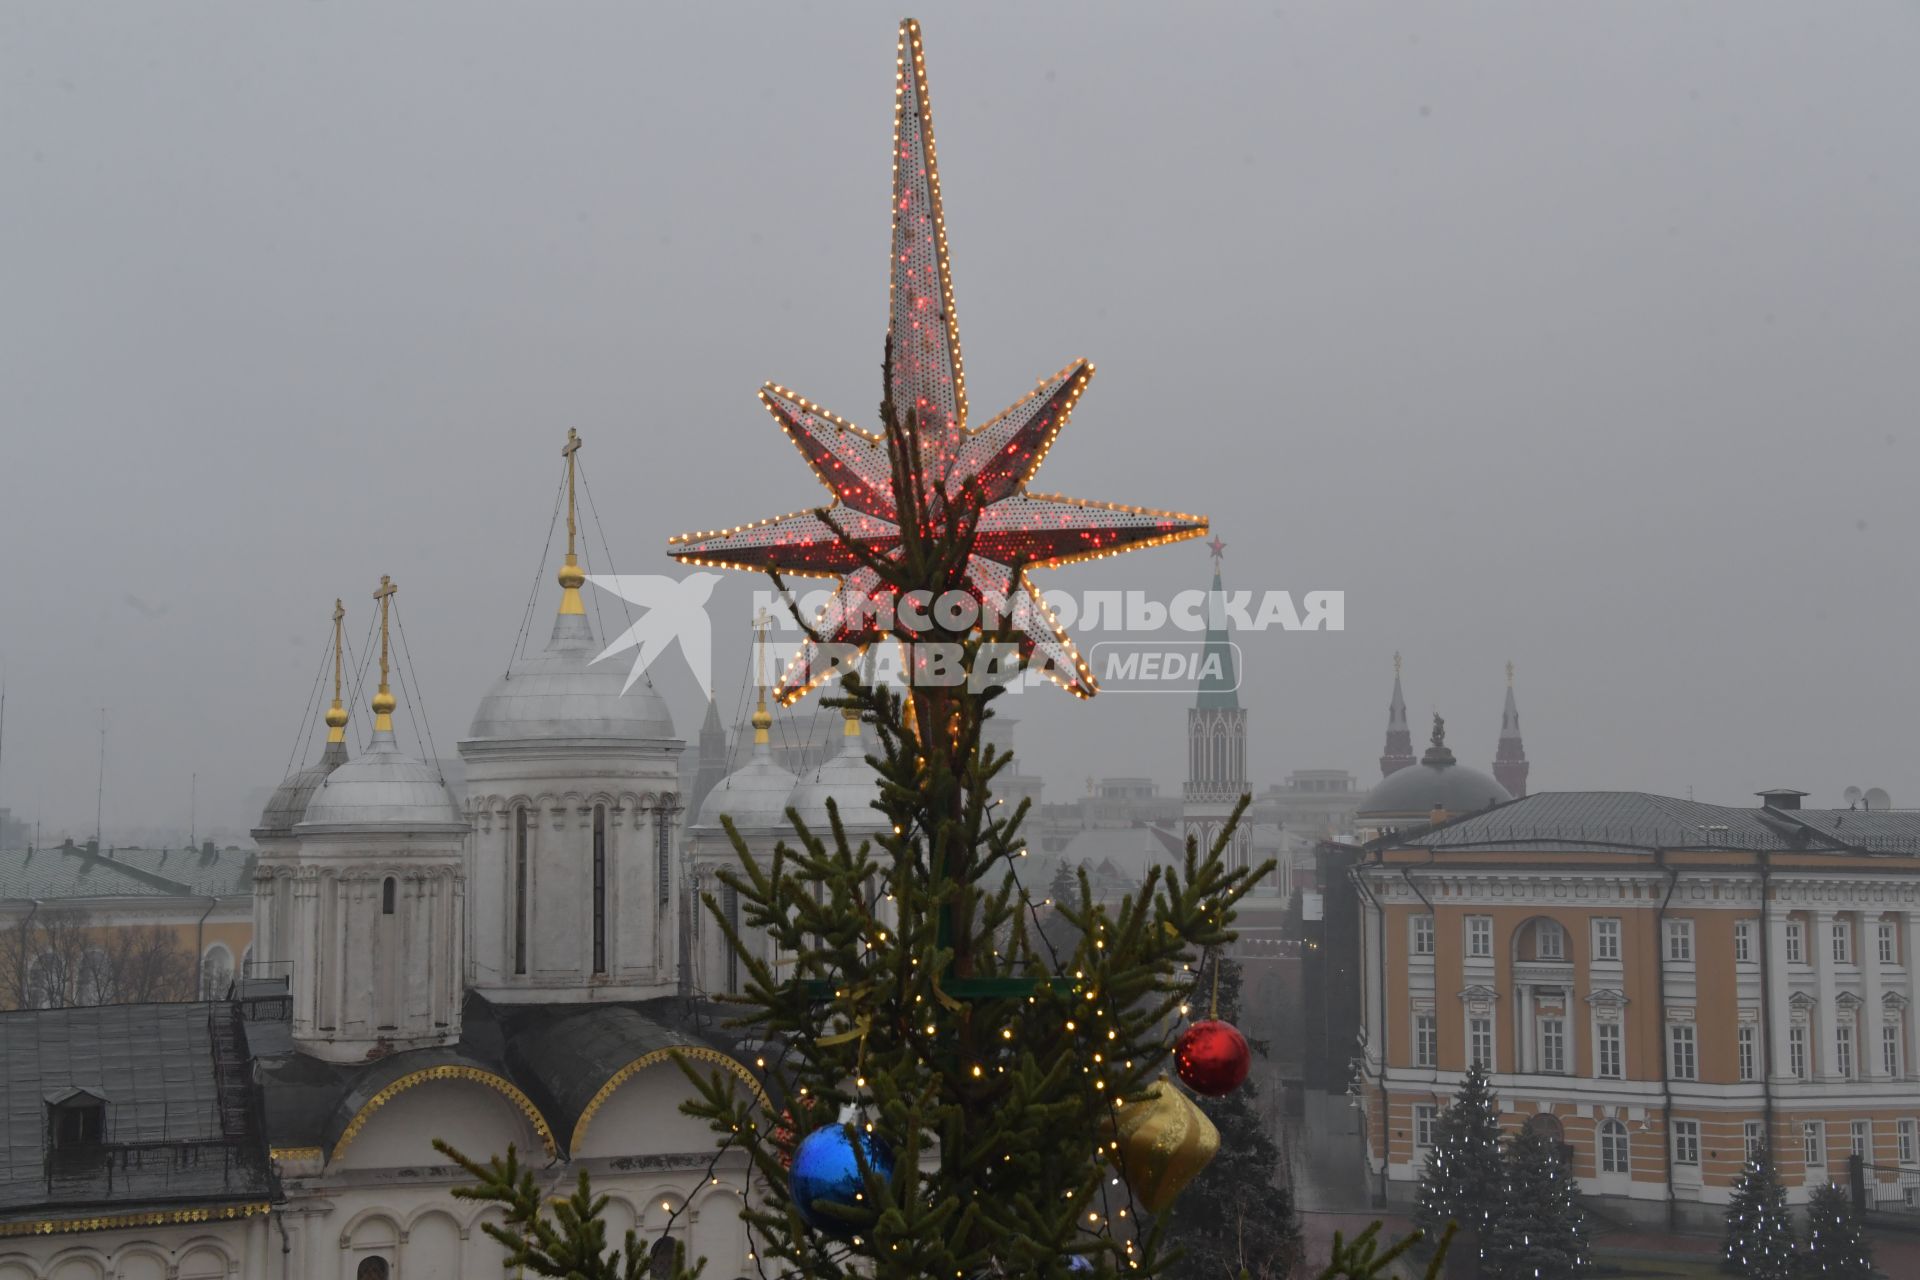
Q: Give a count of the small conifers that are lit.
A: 4